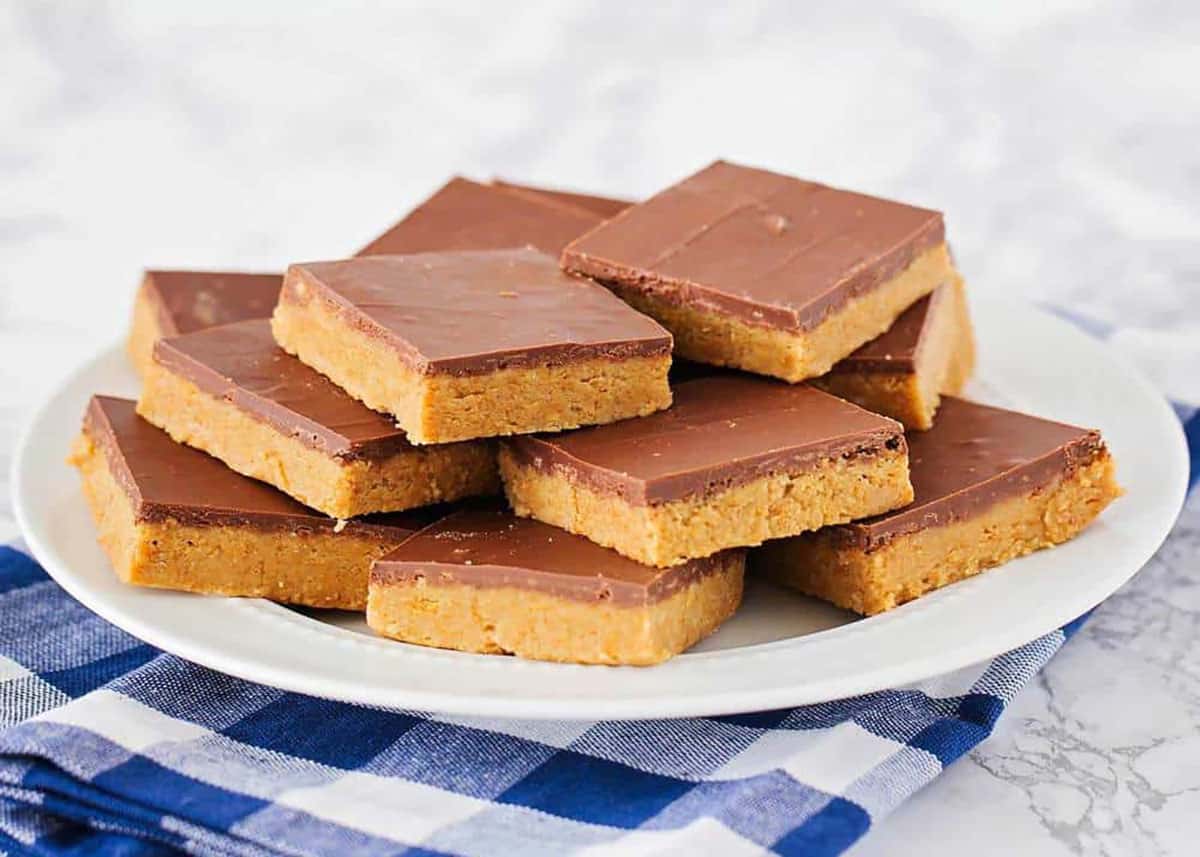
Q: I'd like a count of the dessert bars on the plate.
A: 11